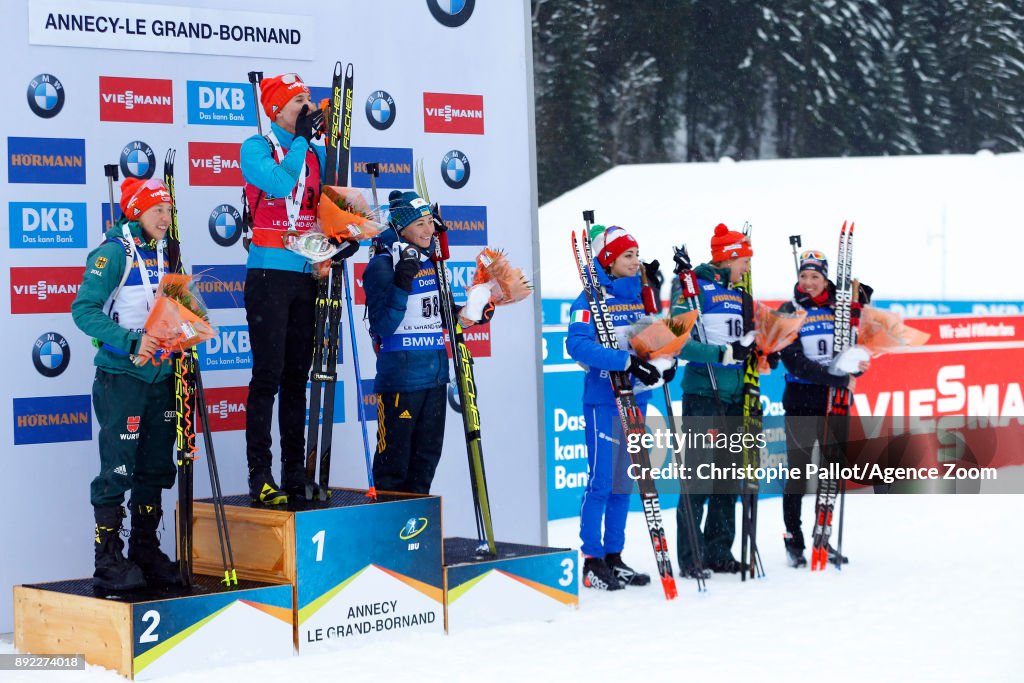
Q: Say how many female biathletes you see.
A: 6